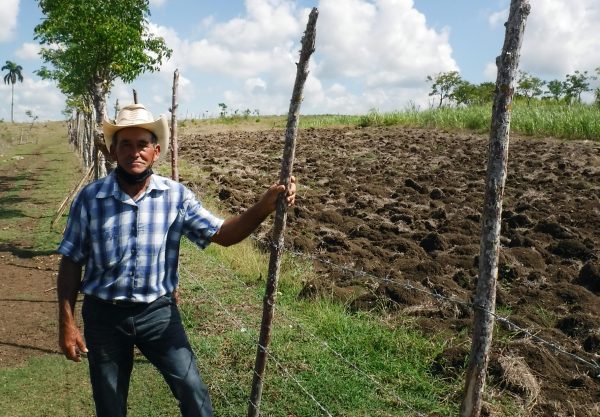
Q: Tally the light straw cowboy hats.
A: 1